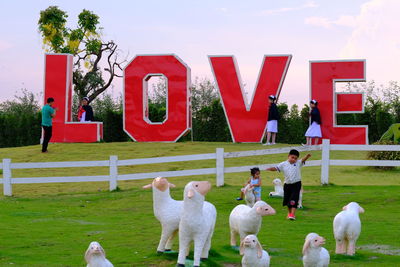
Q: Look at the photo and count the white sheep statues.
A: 9